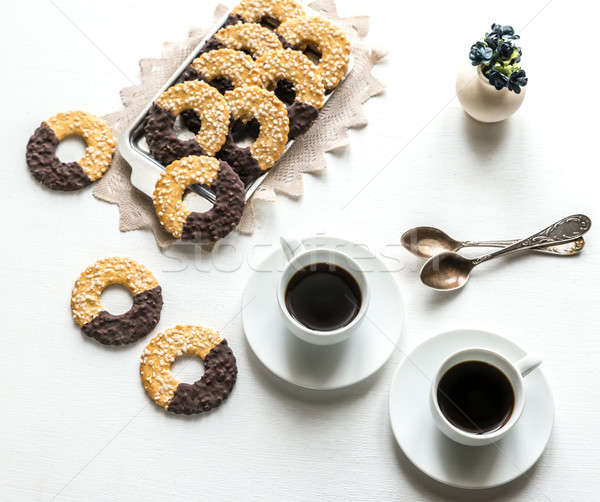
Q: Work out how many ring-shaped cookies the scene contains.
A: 11